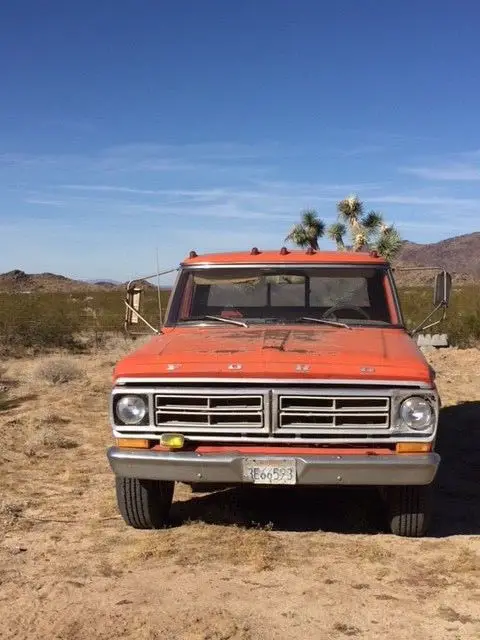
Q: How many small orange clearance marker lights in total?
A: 5